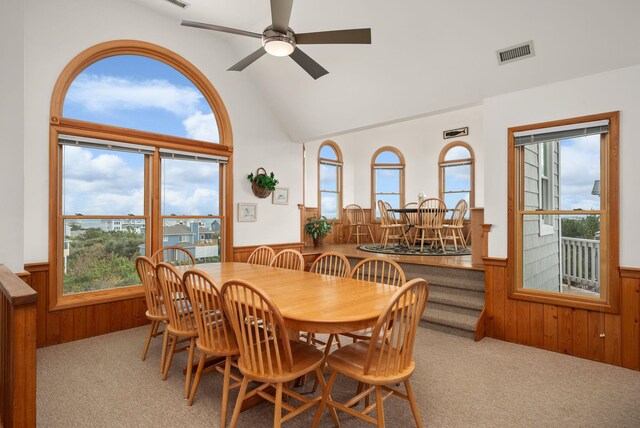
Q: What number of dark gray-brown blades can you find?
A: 5